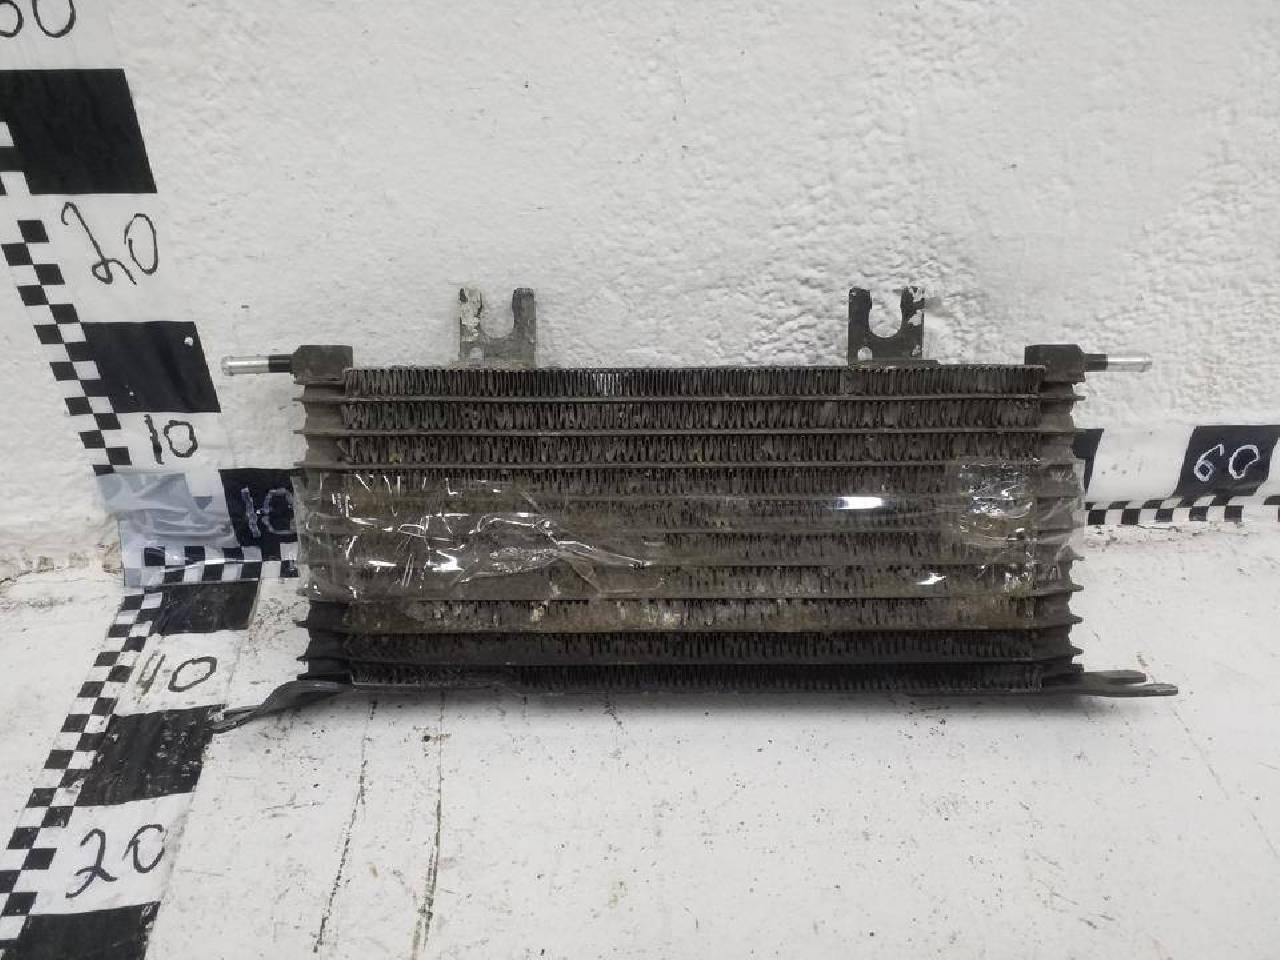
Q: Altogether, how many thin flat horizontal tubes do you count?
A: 9